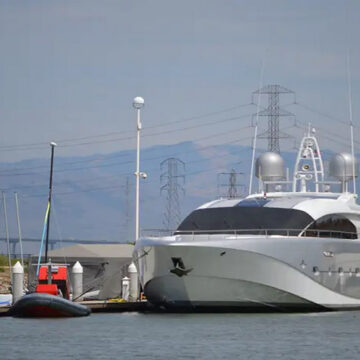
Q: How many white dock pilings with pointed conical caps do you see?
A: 3